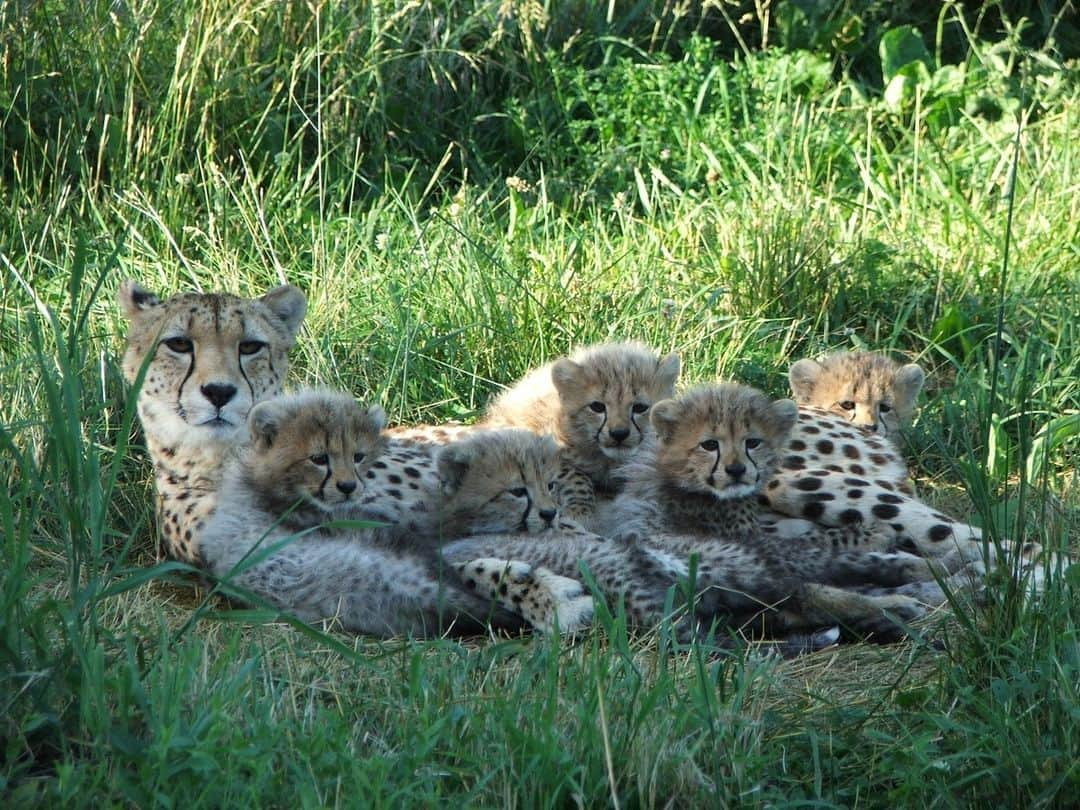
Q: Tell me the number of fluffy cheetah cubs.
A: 5